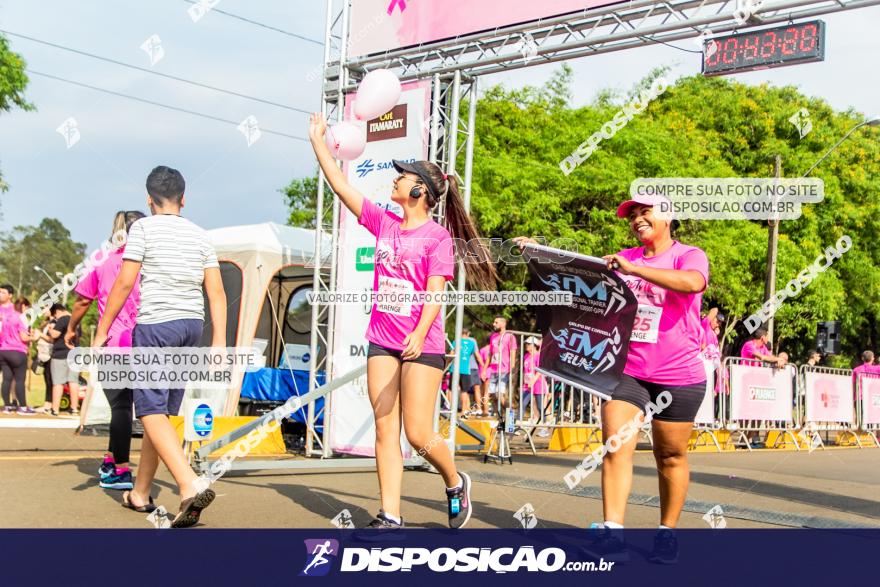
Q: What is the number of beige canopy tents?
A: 1